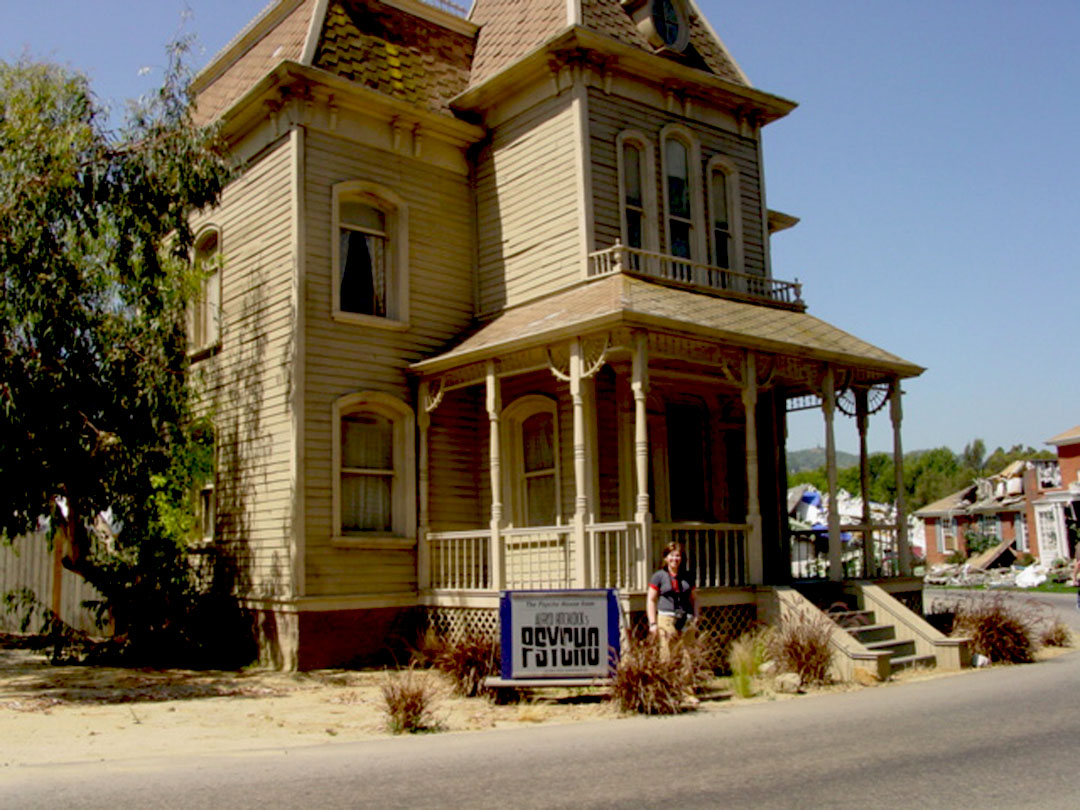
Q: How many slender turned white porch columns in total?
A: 8